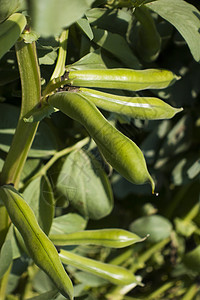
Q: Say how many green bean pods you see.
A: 6